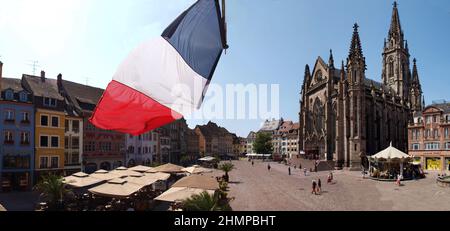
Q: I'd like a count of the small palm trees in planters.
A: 3